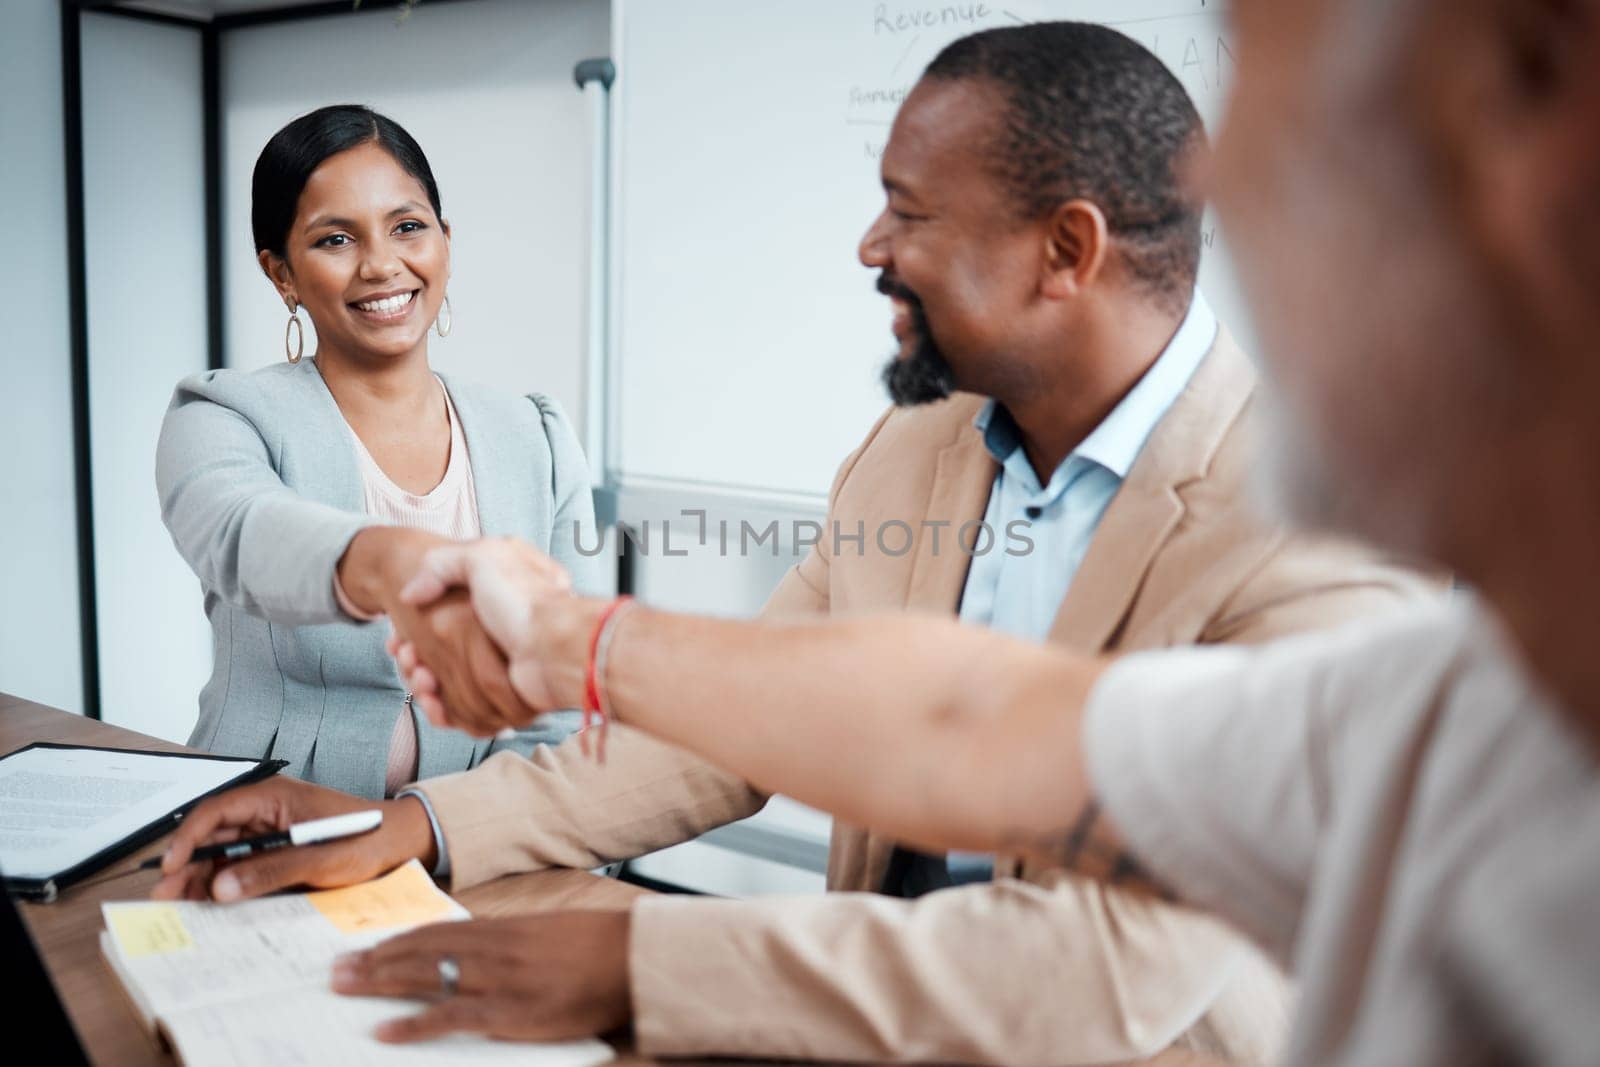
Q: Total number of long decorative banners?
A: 0